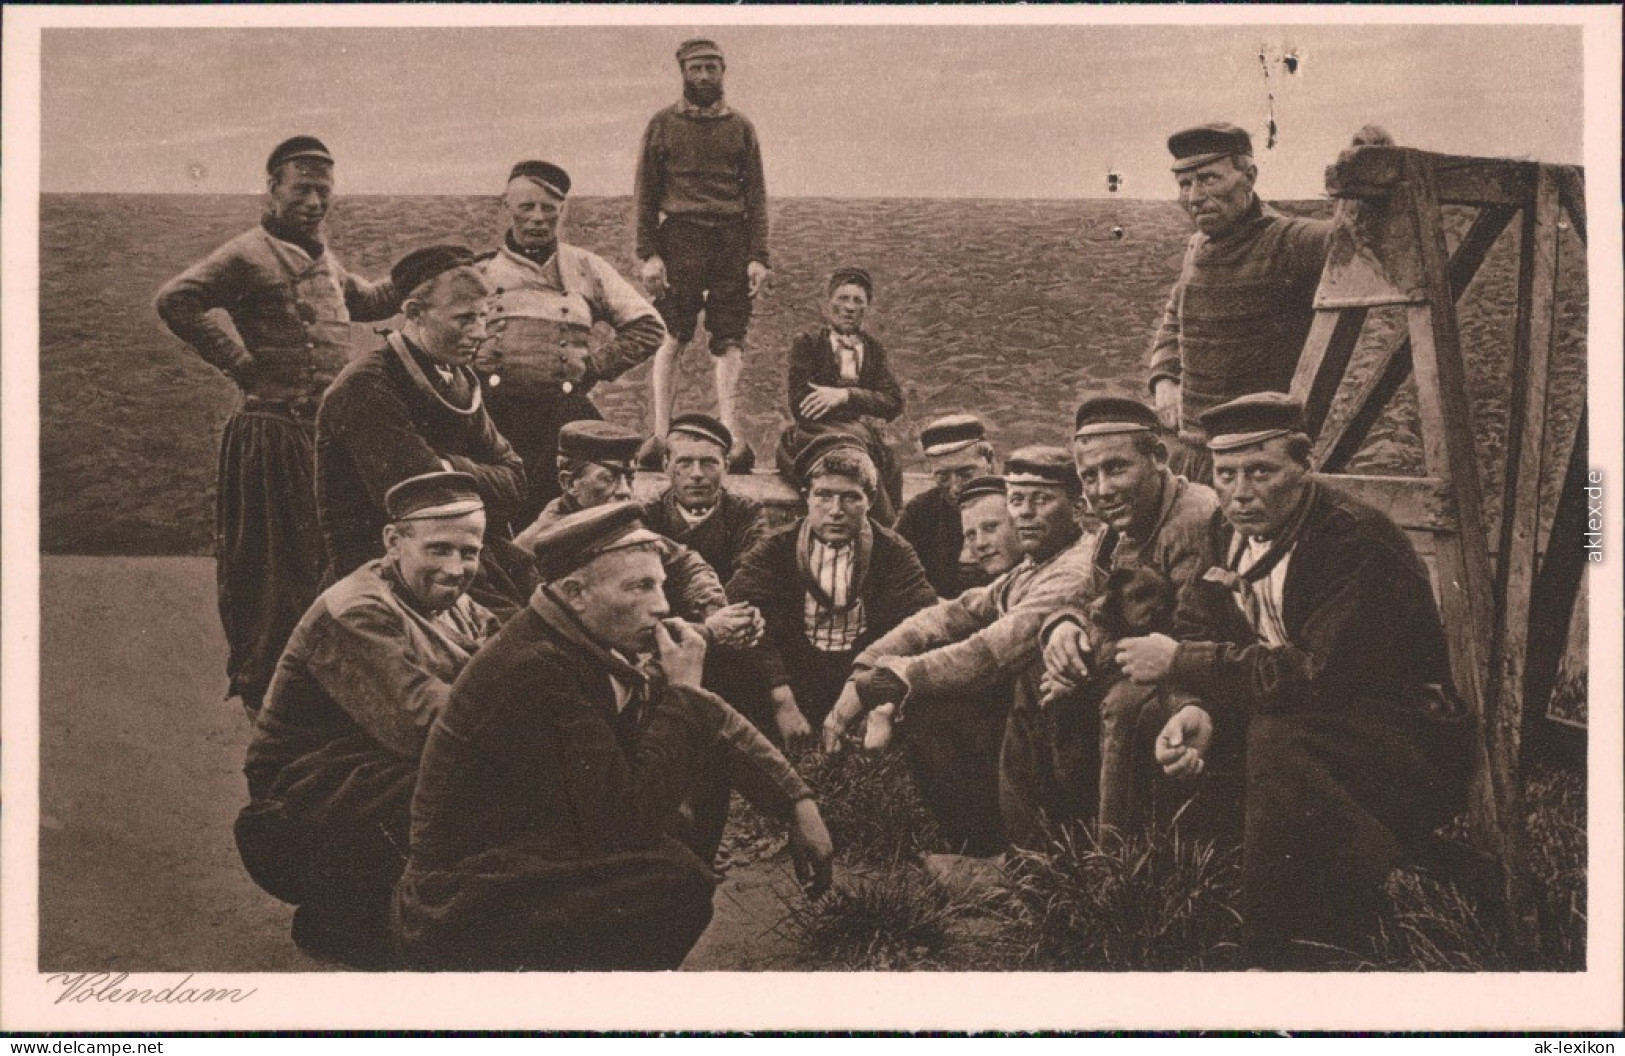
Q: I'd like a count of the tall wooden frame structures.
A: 1